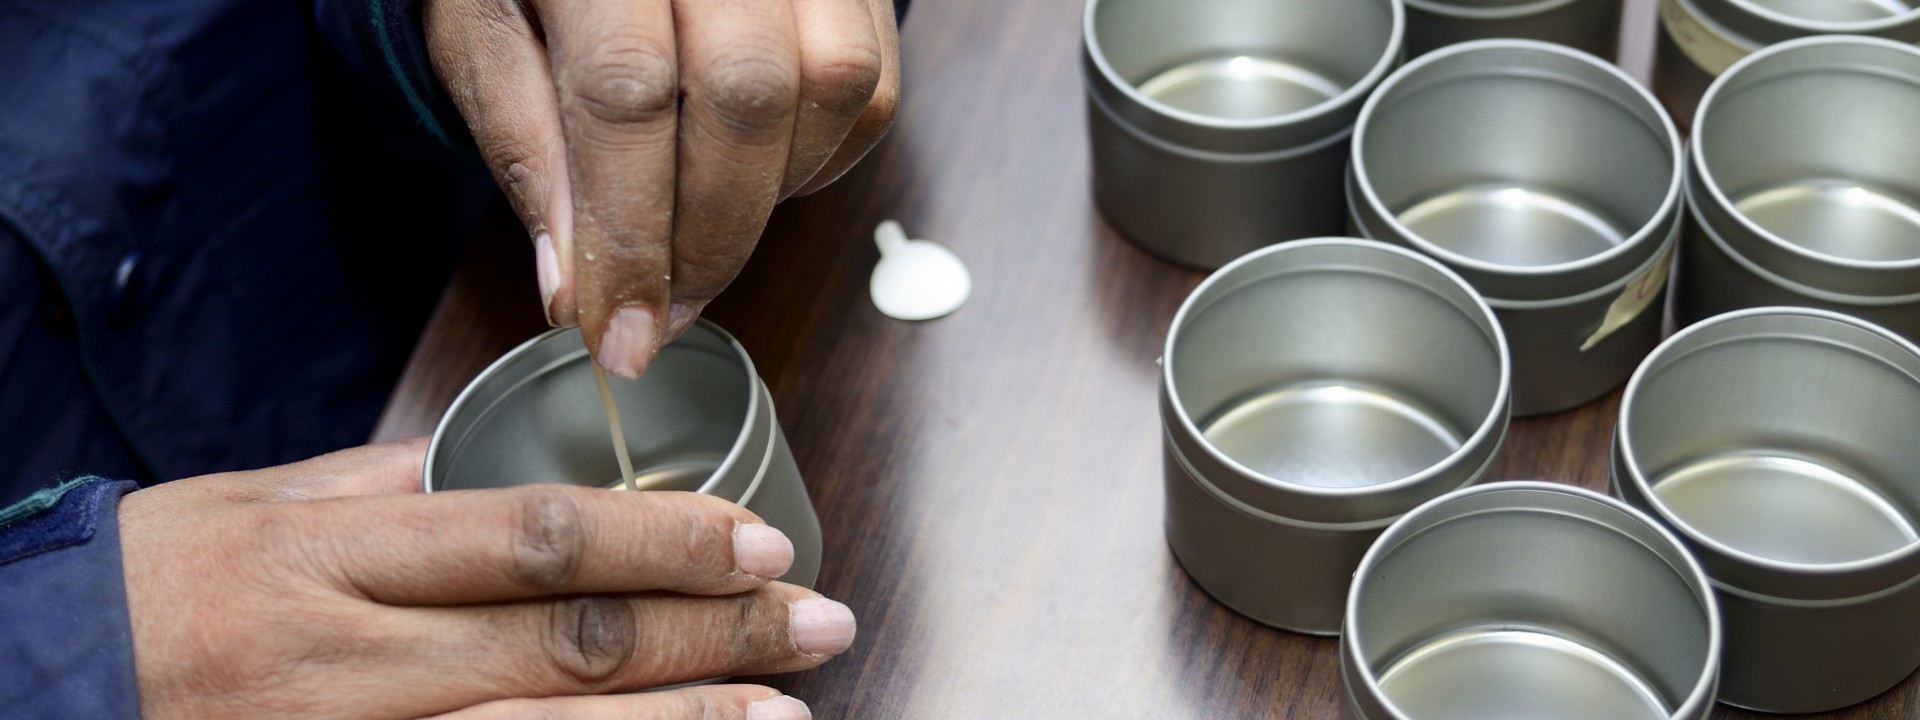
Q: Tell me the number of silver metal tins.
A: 9